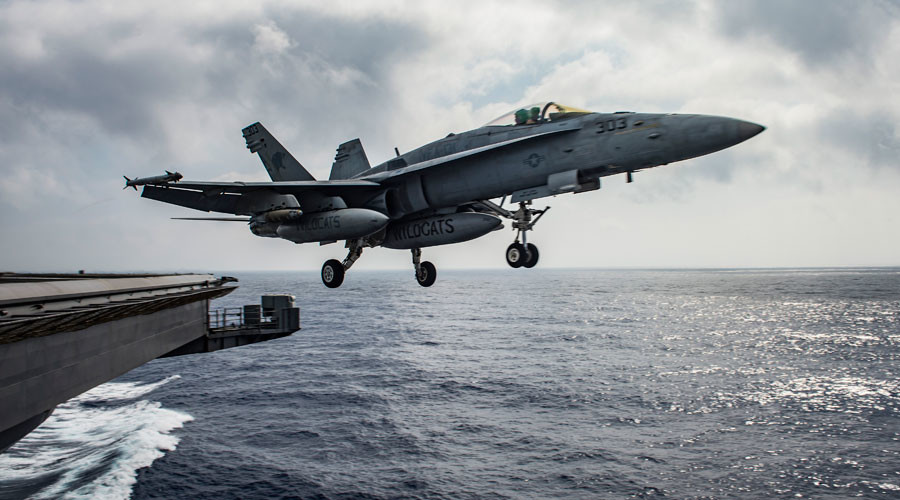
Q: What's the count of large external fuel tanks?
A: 2